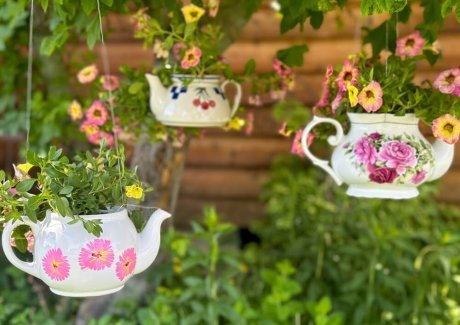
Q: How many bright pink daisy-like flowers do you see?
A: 3